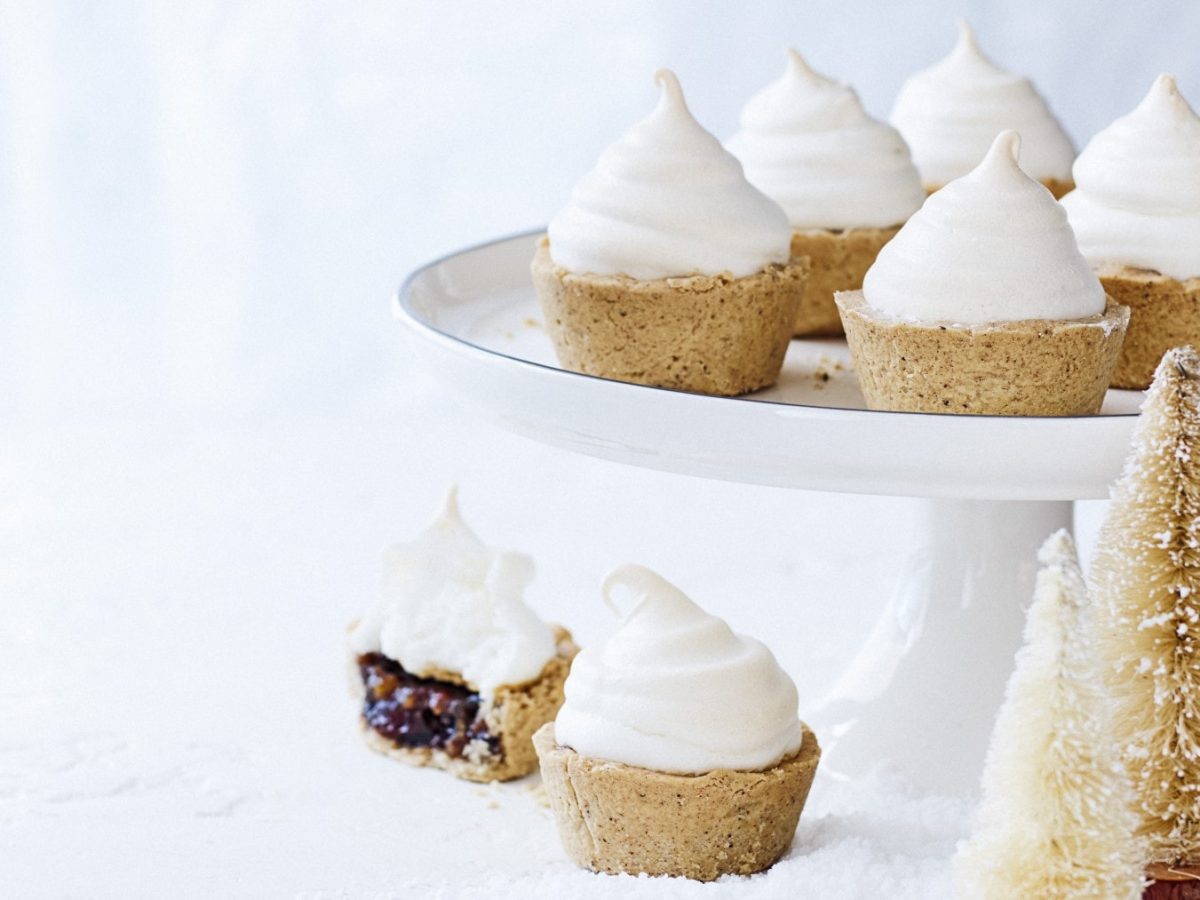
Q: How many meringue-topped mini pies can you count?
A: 7